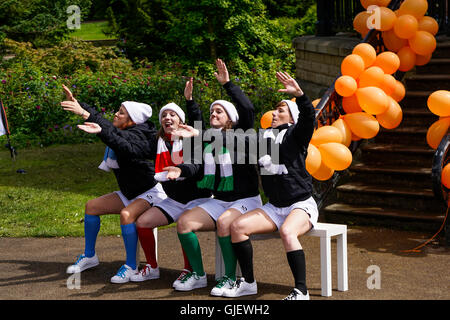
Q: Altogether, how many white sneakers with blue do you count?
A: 2